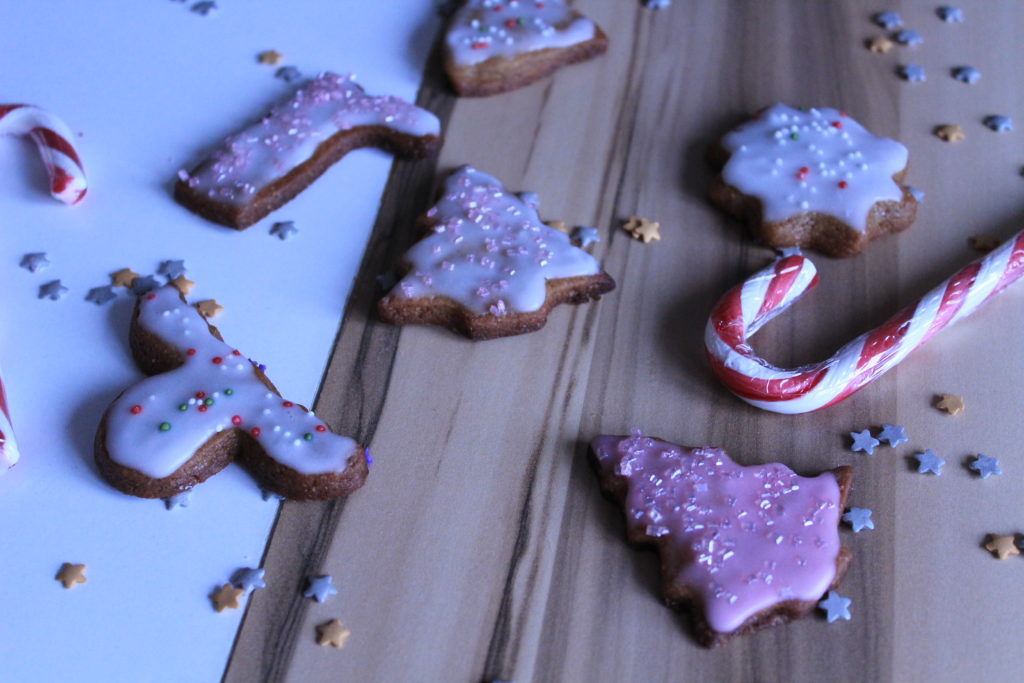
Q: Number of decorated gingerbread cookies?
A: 6